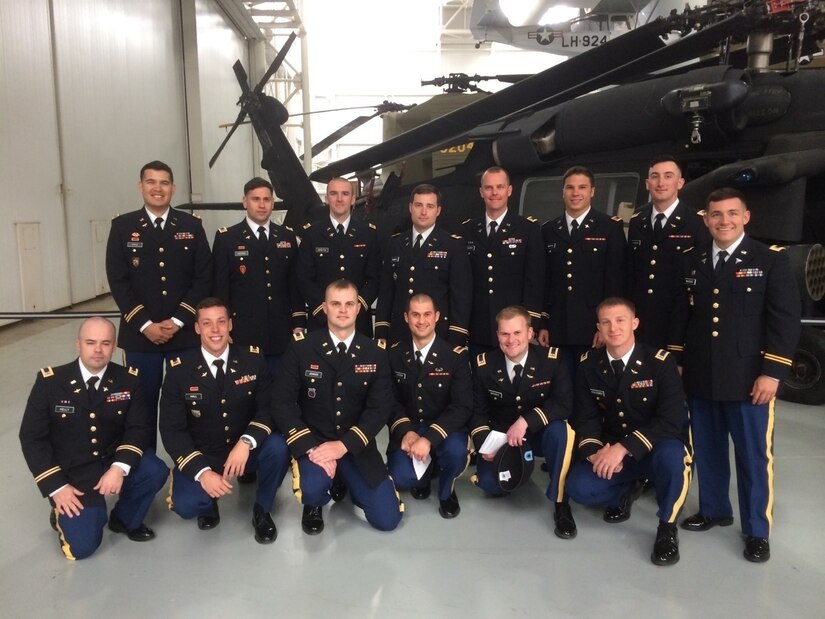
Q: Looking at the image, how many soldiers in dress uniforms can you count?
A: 14